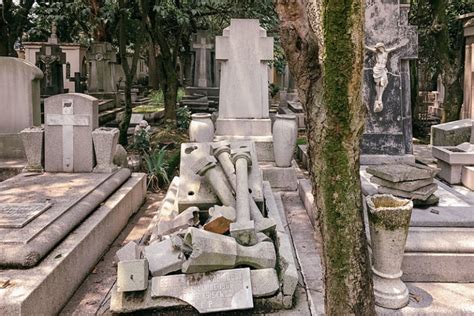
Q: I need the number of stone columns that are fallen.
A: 3